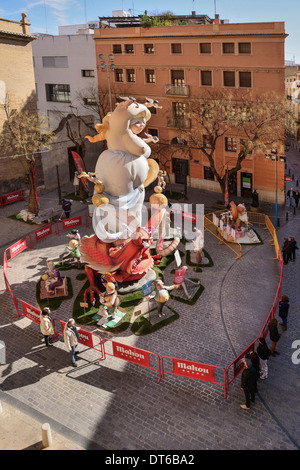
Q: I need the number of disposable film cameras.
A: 0